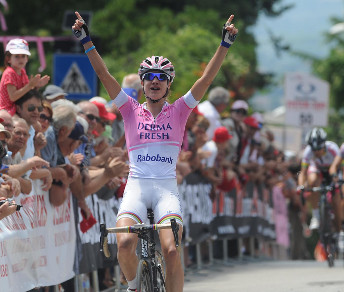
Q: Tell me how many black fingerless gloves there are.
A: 2